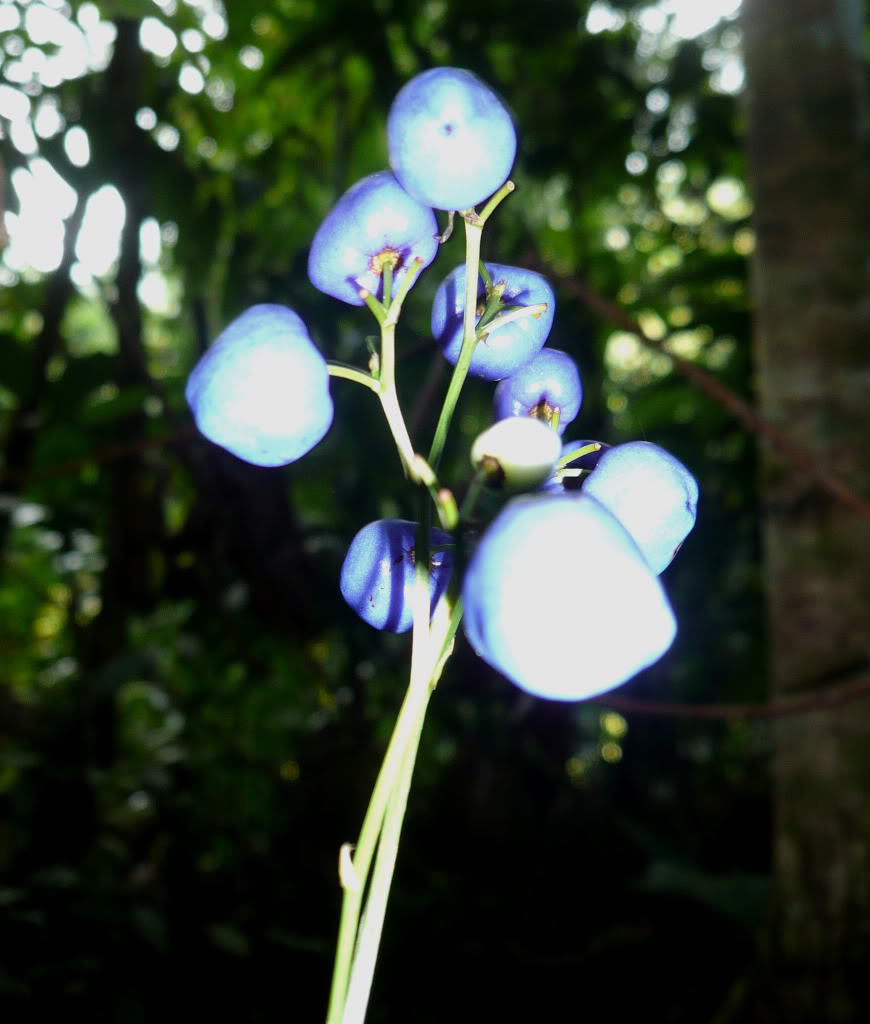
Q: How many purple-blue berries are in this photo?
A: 9